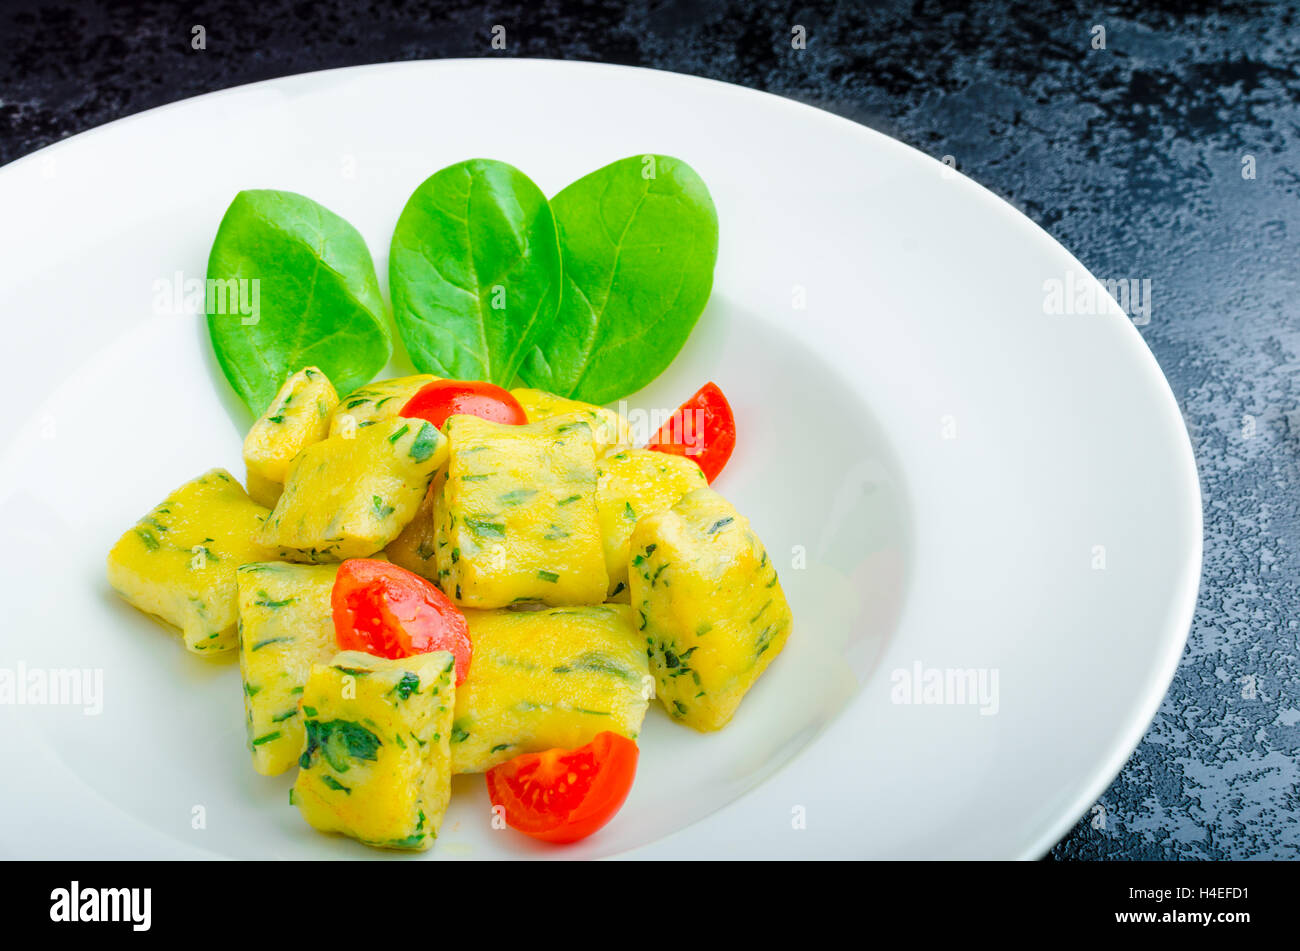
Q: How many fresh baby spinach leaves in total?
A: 3